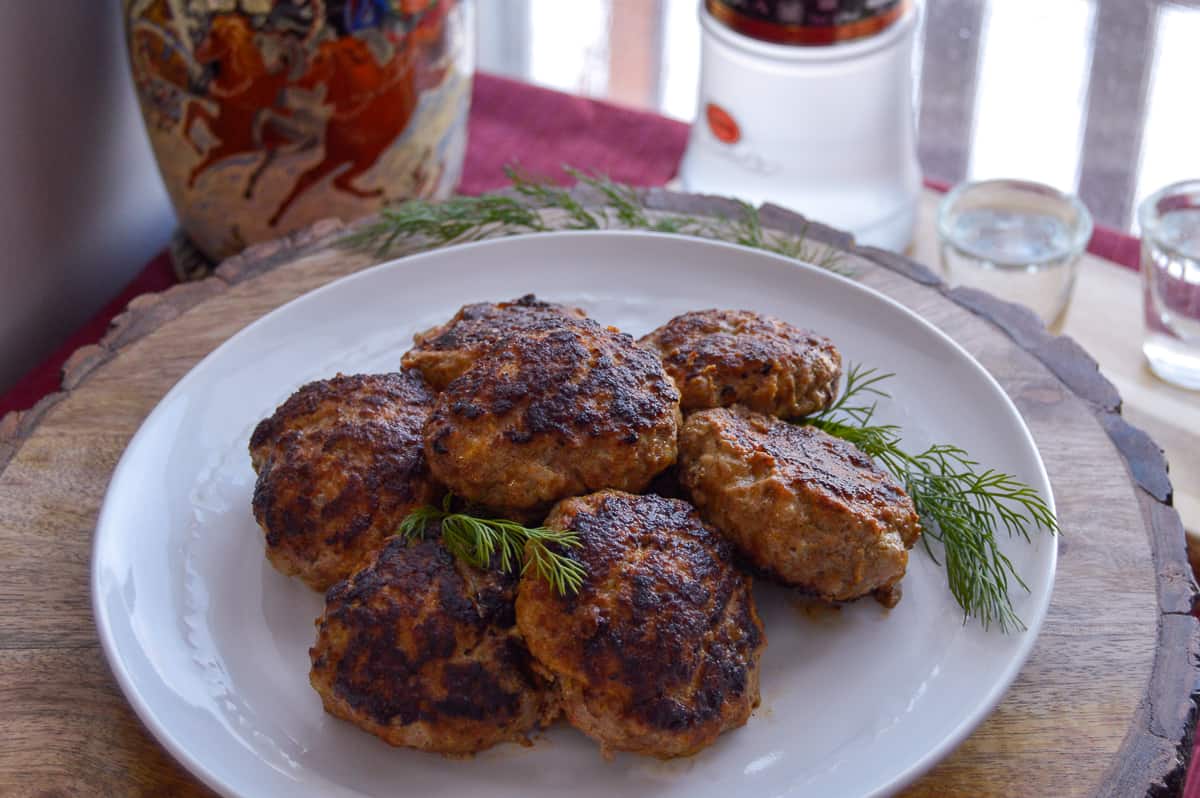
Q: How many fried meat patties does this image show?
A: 7